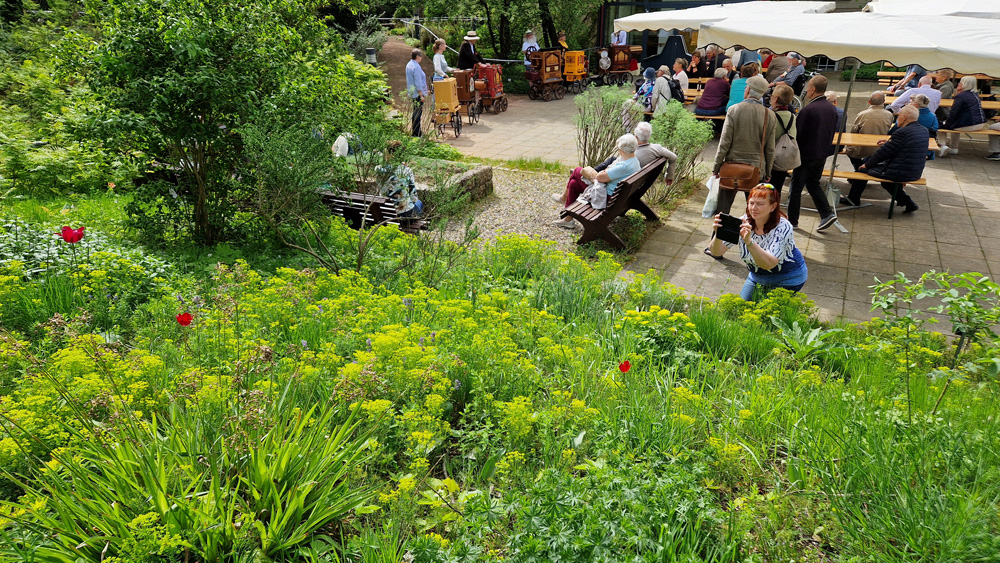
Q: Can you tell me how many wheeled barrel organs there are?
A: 6